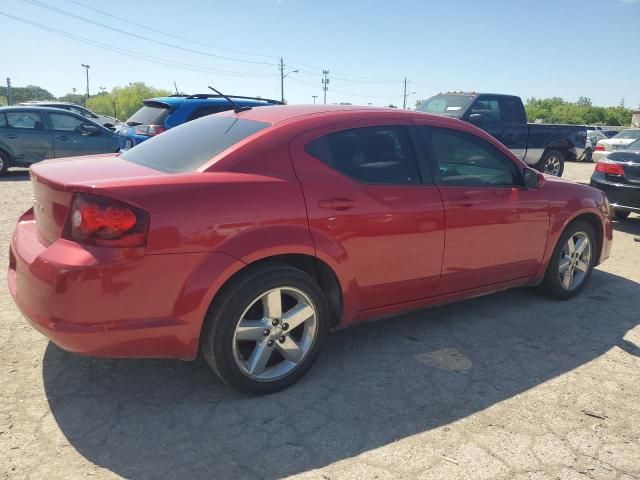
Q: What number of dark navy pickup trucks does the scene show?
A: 1